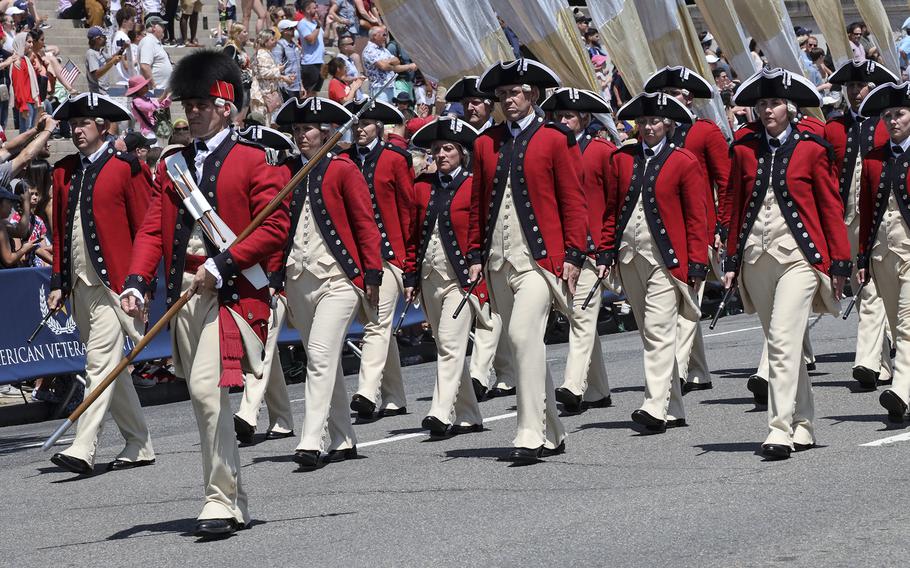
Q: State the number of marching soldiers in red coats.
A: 15